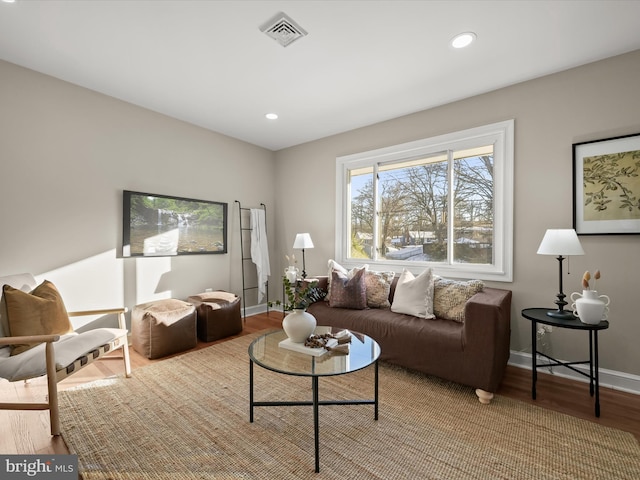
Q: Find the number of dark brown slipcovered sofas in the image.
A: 1